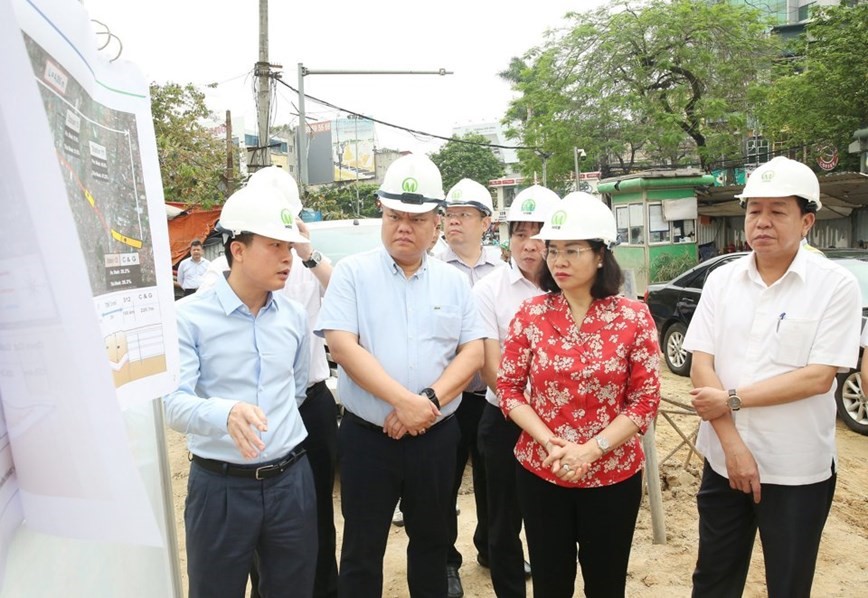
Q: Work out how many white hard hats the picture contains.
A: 7